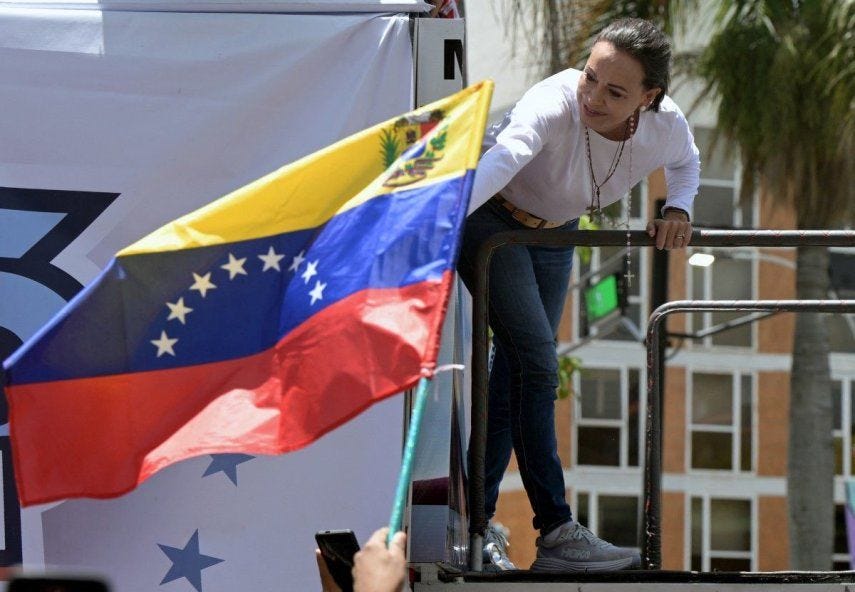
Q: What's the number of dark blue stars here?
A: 2